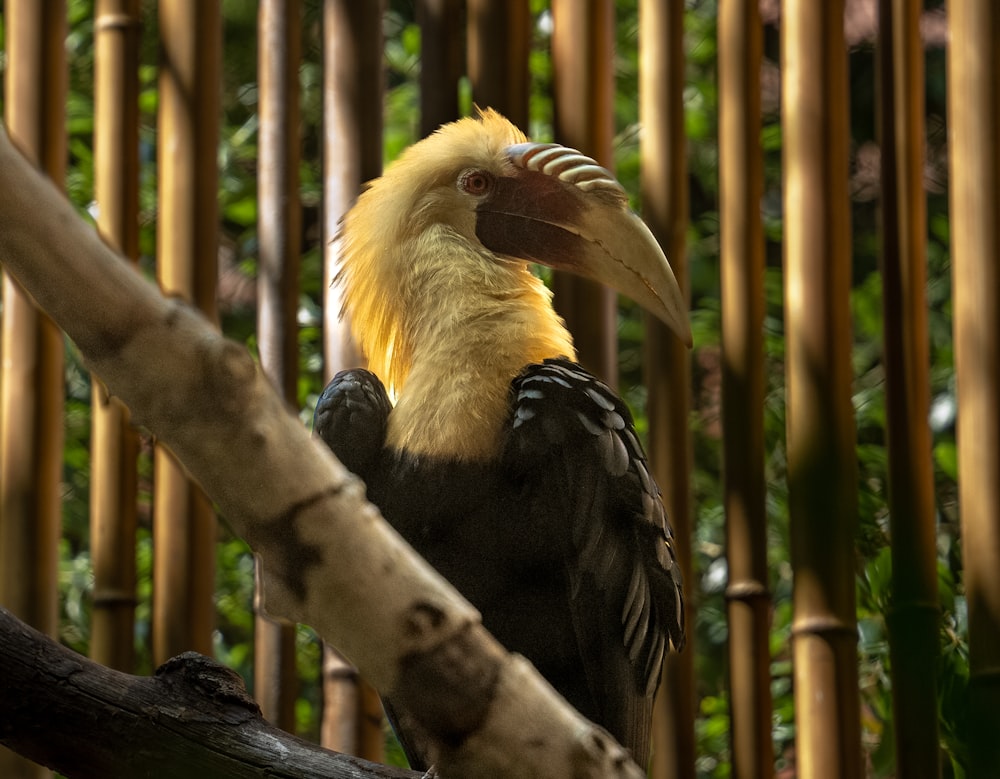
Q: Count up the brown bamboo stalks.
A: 13